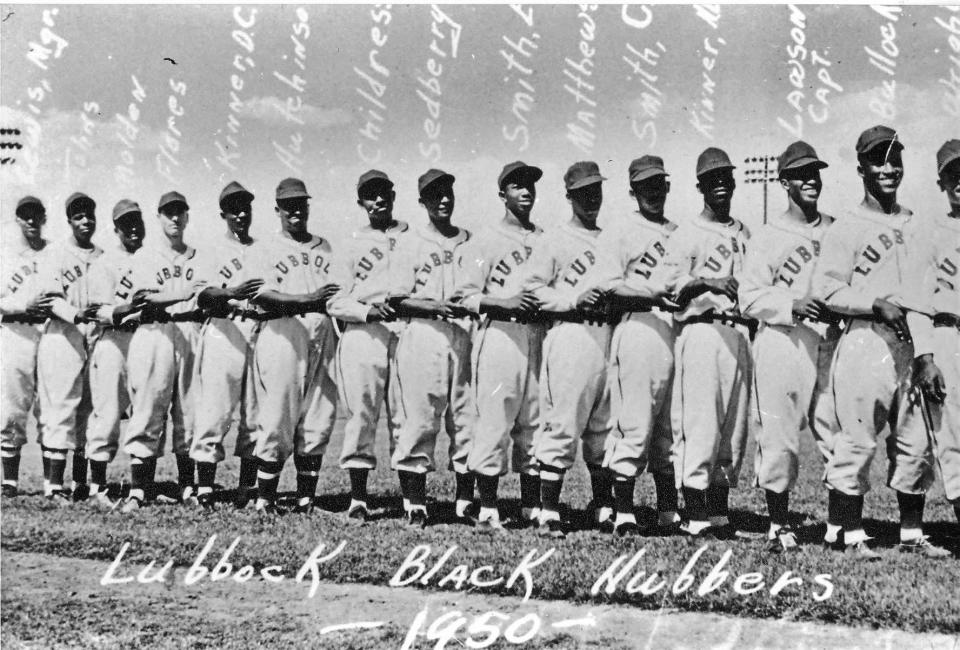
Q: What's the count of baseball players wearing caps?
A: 15